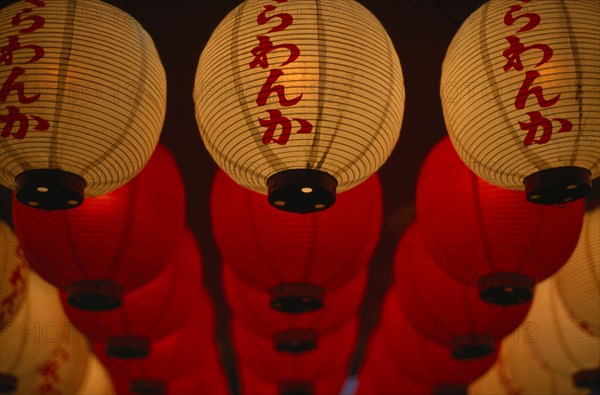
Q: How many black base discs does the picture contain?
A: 14